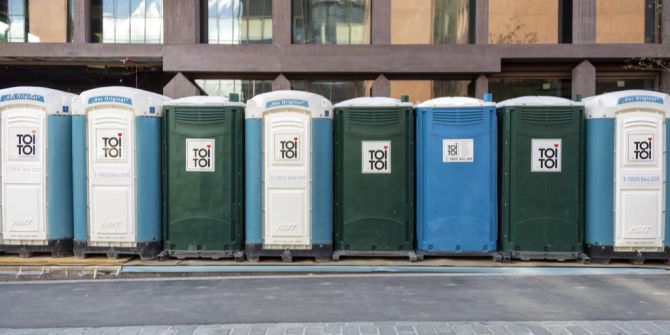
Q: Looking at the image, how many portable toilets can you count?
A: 8